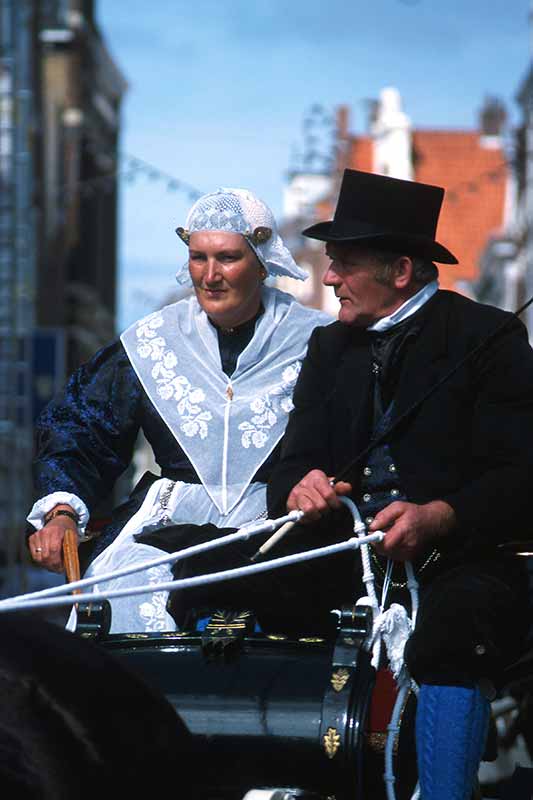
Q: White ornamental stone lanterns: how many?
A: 0